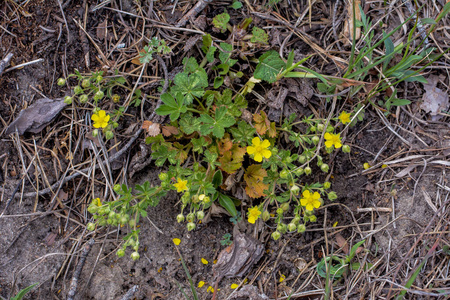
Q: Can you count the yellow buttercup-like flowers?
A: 7